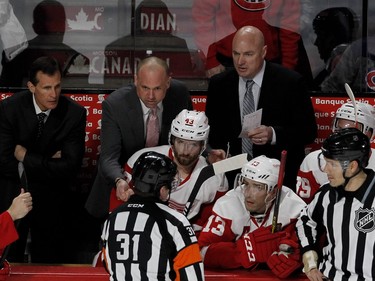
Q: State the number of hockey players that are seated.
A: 3